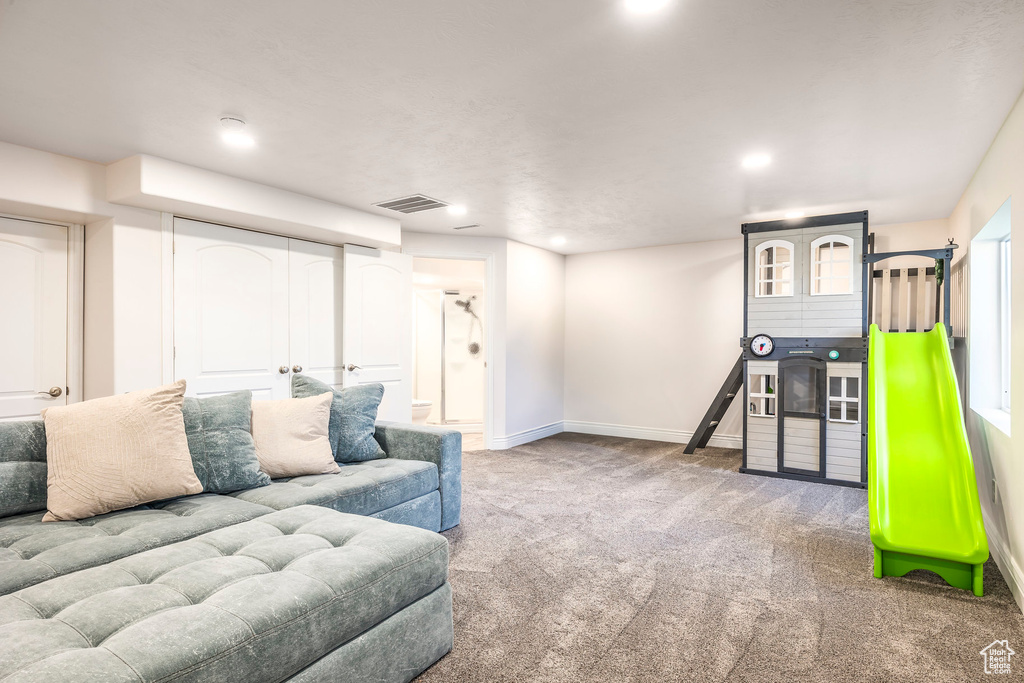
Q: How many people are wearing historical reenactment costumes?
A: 0